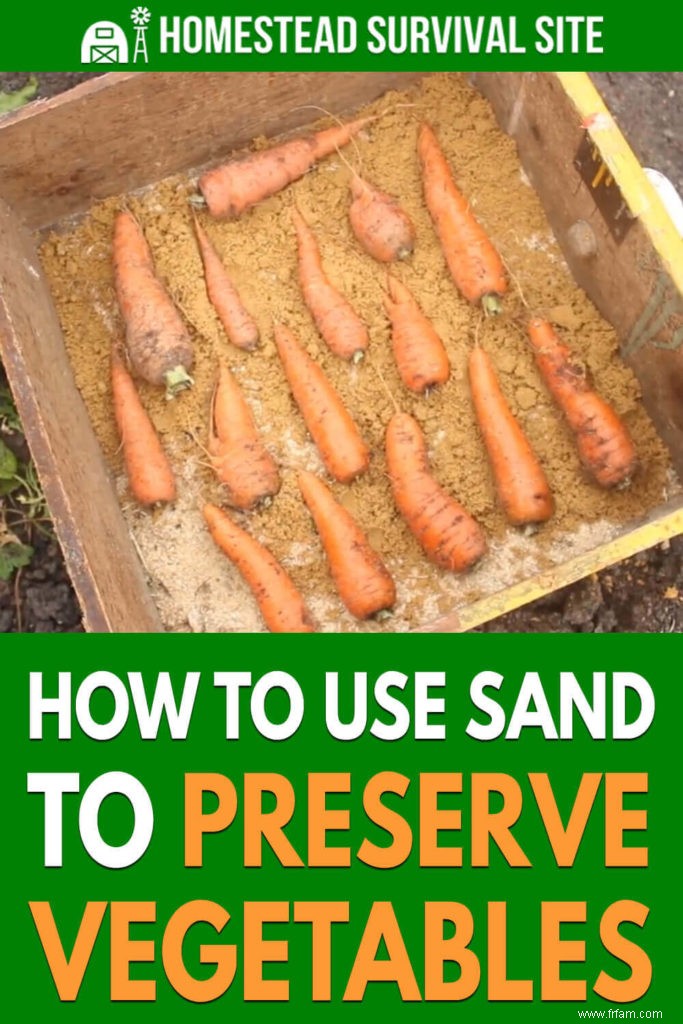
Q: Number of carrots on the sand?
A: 15